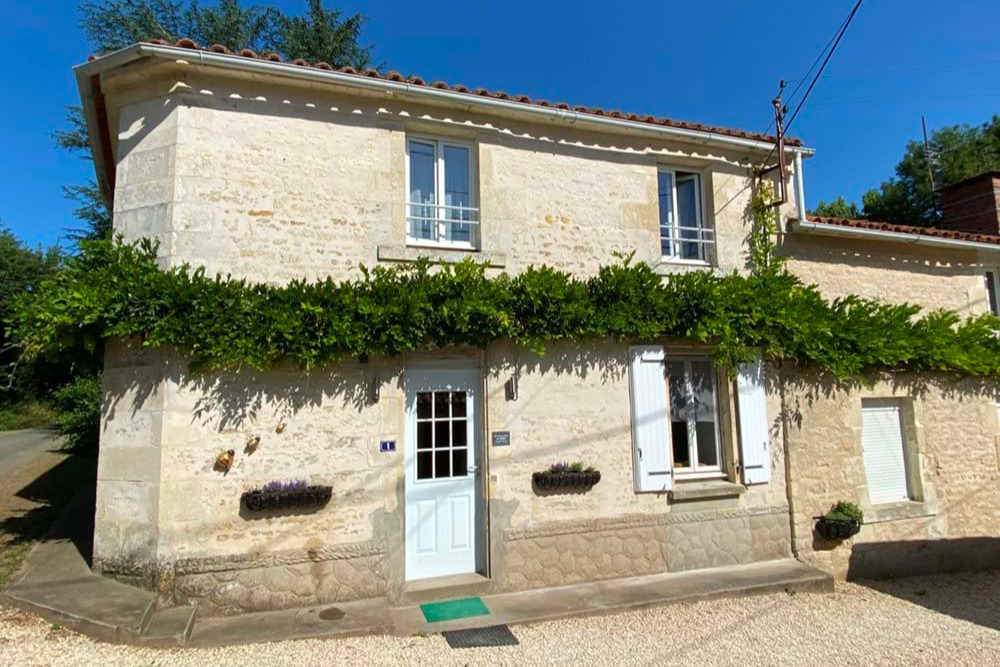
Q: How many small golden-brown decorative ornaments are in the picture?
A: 3